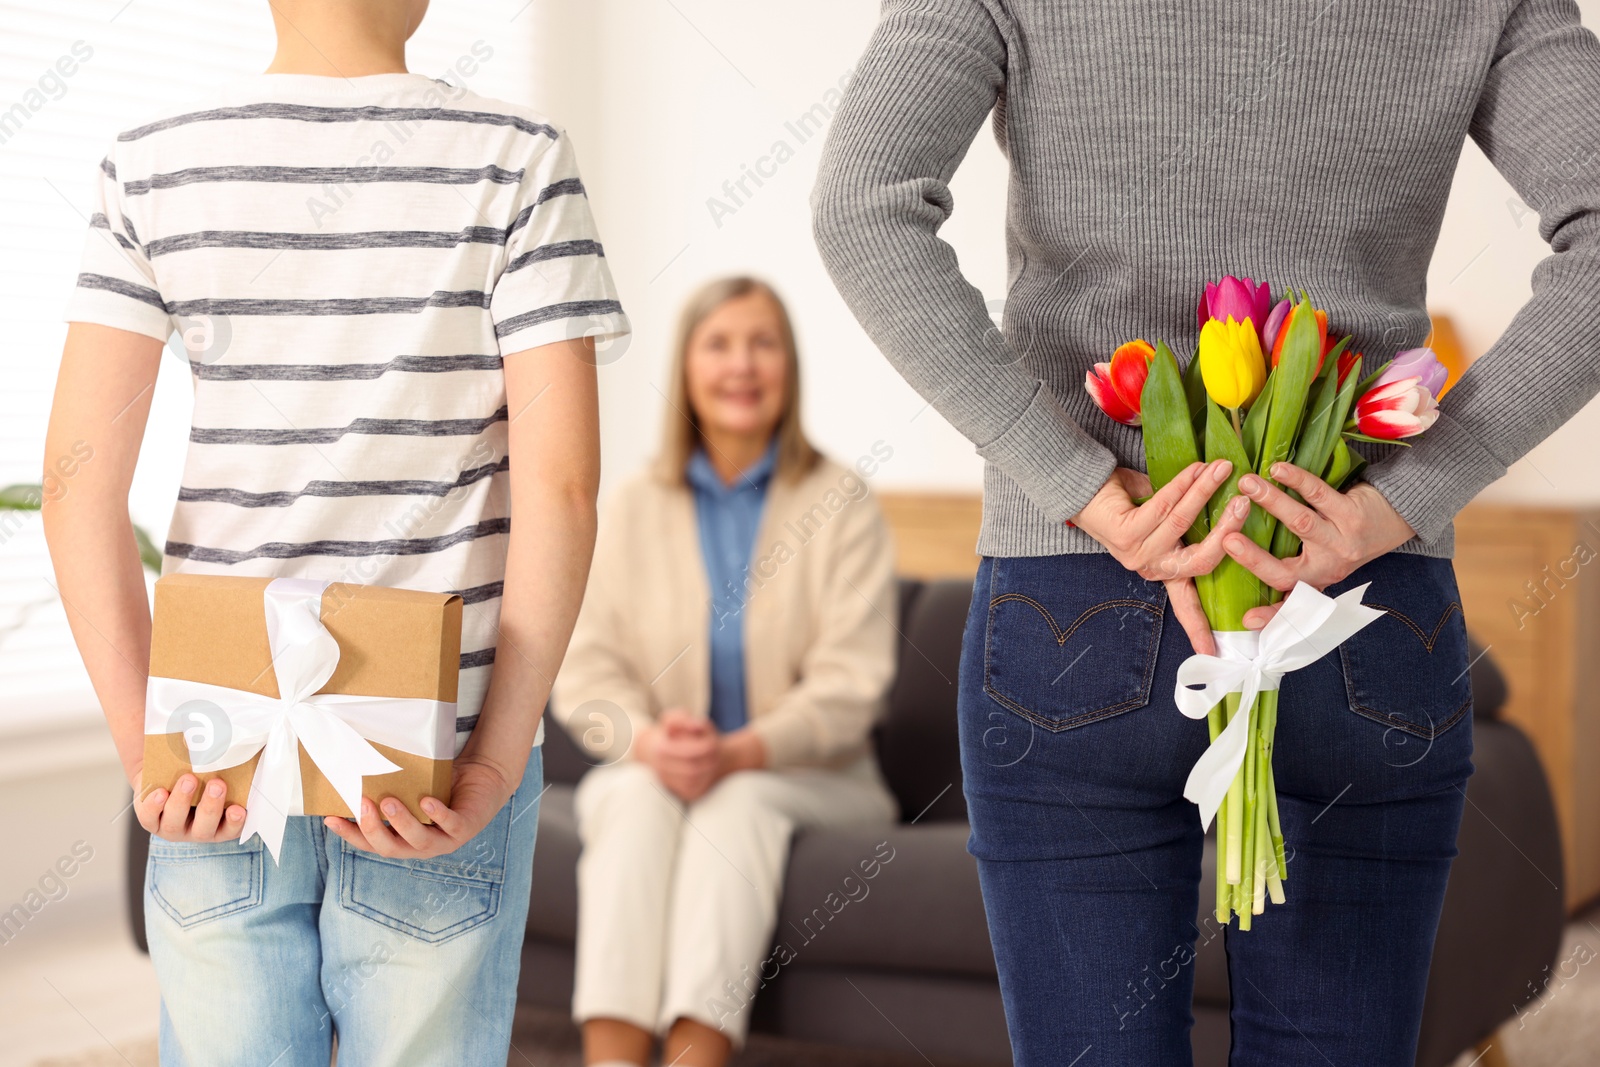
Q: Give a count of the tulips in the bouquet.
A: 9